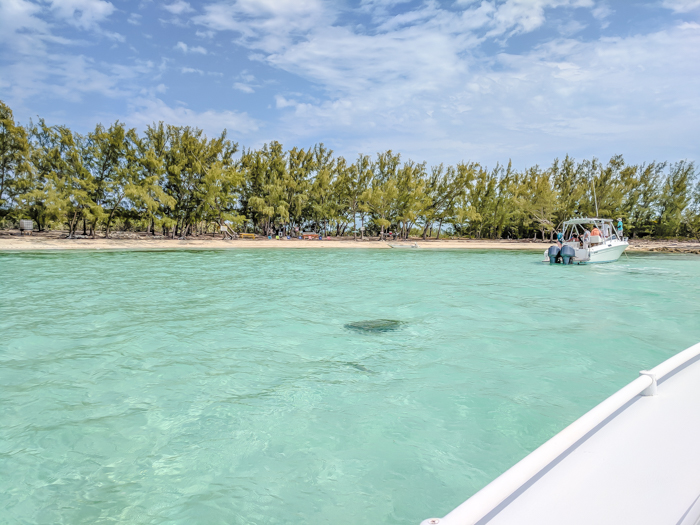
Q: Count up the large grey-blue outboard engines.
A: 2